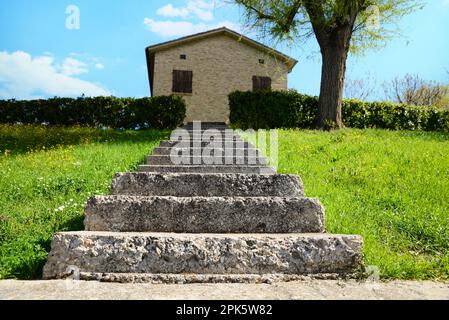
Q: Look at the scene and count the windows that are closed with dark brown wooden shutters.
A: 2